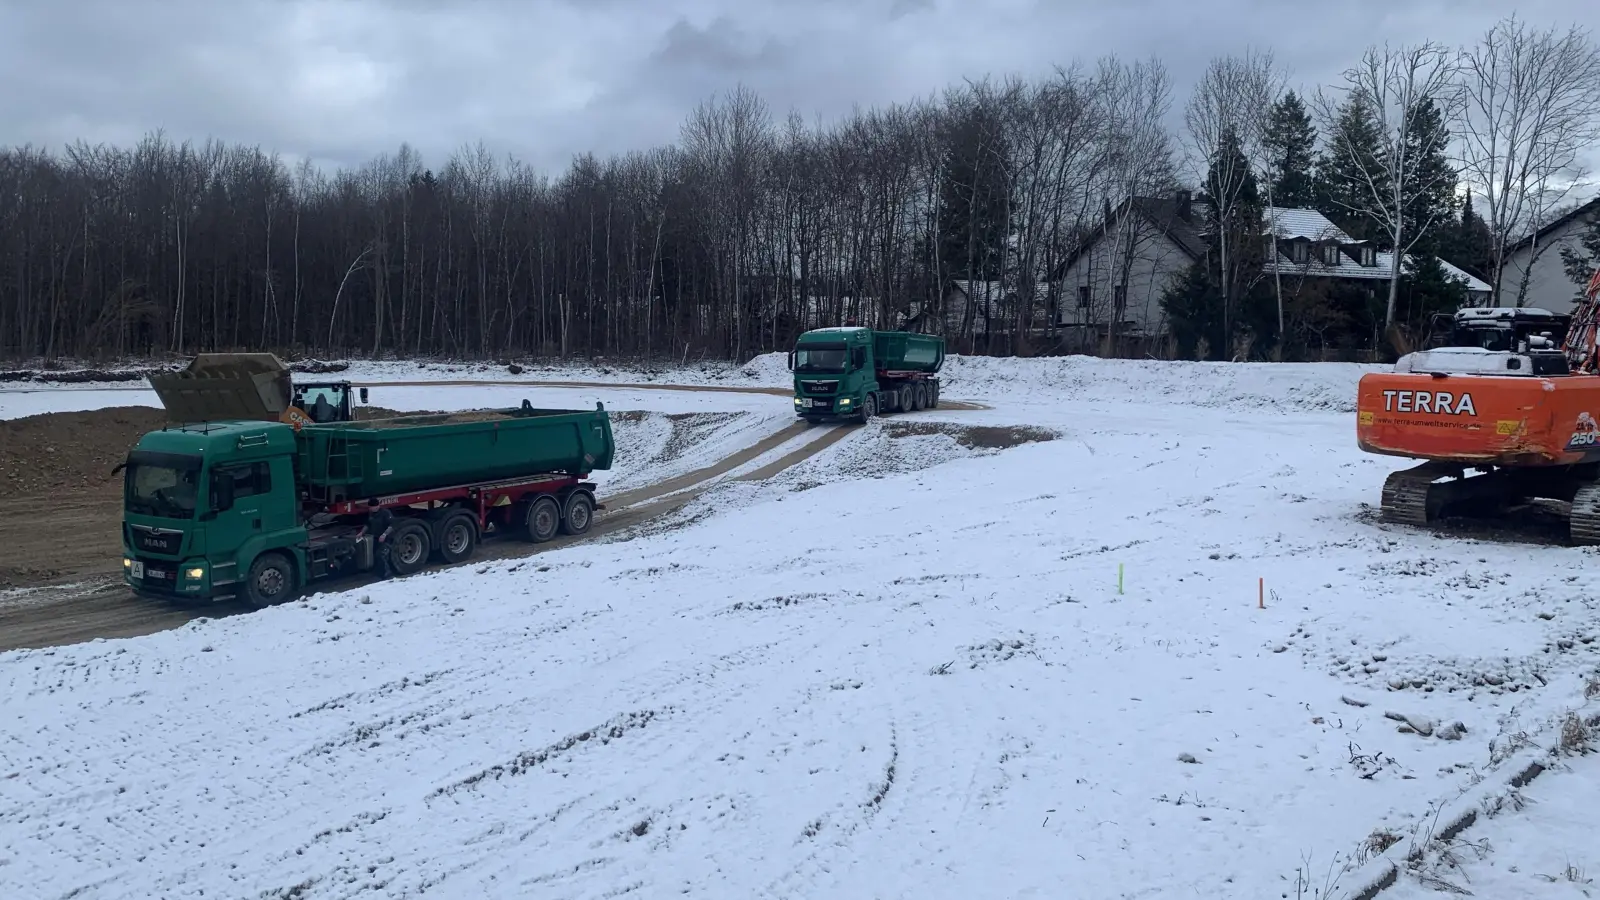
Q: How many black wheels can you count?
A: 10